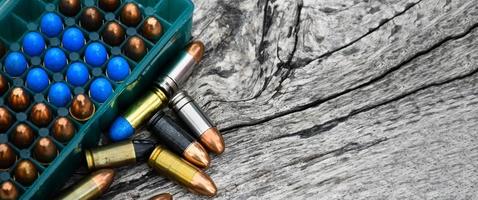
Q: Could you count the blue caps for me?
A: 12